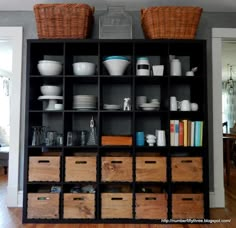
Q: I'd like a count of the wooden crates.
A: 10